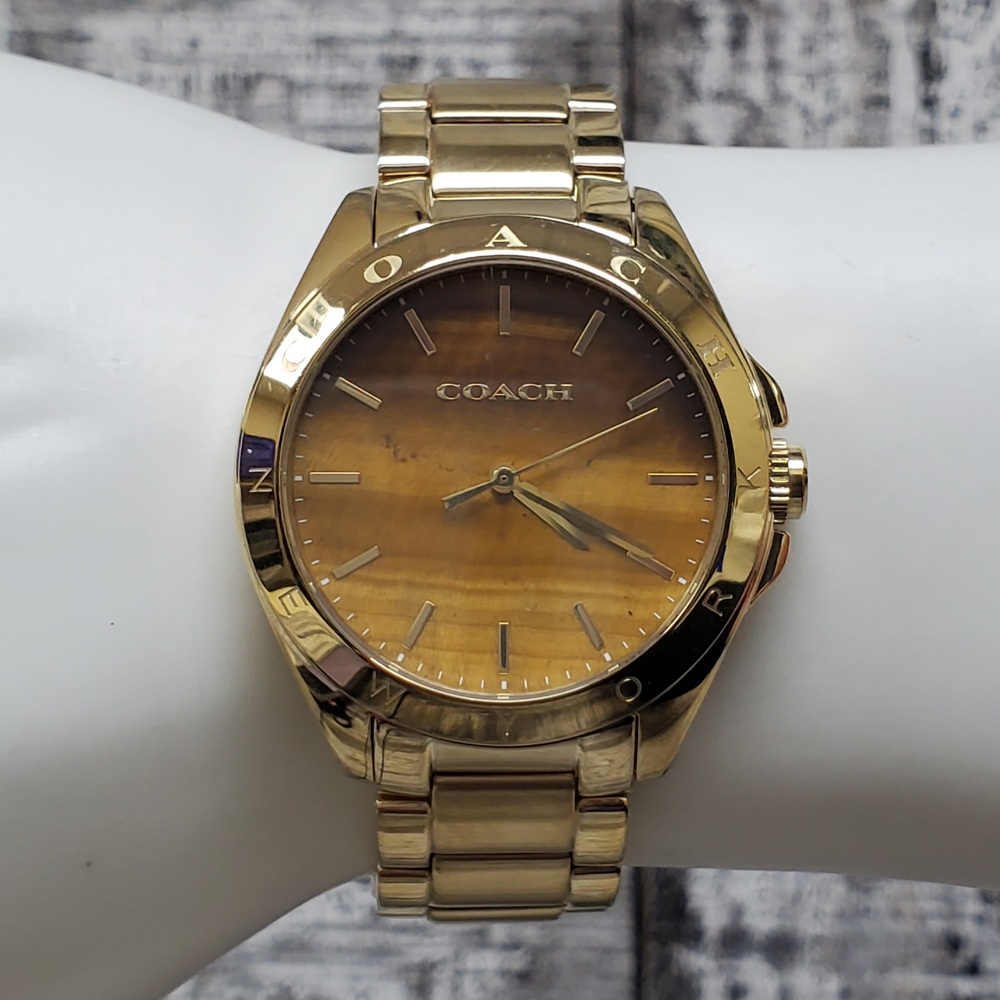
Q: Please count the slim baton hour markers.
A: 12